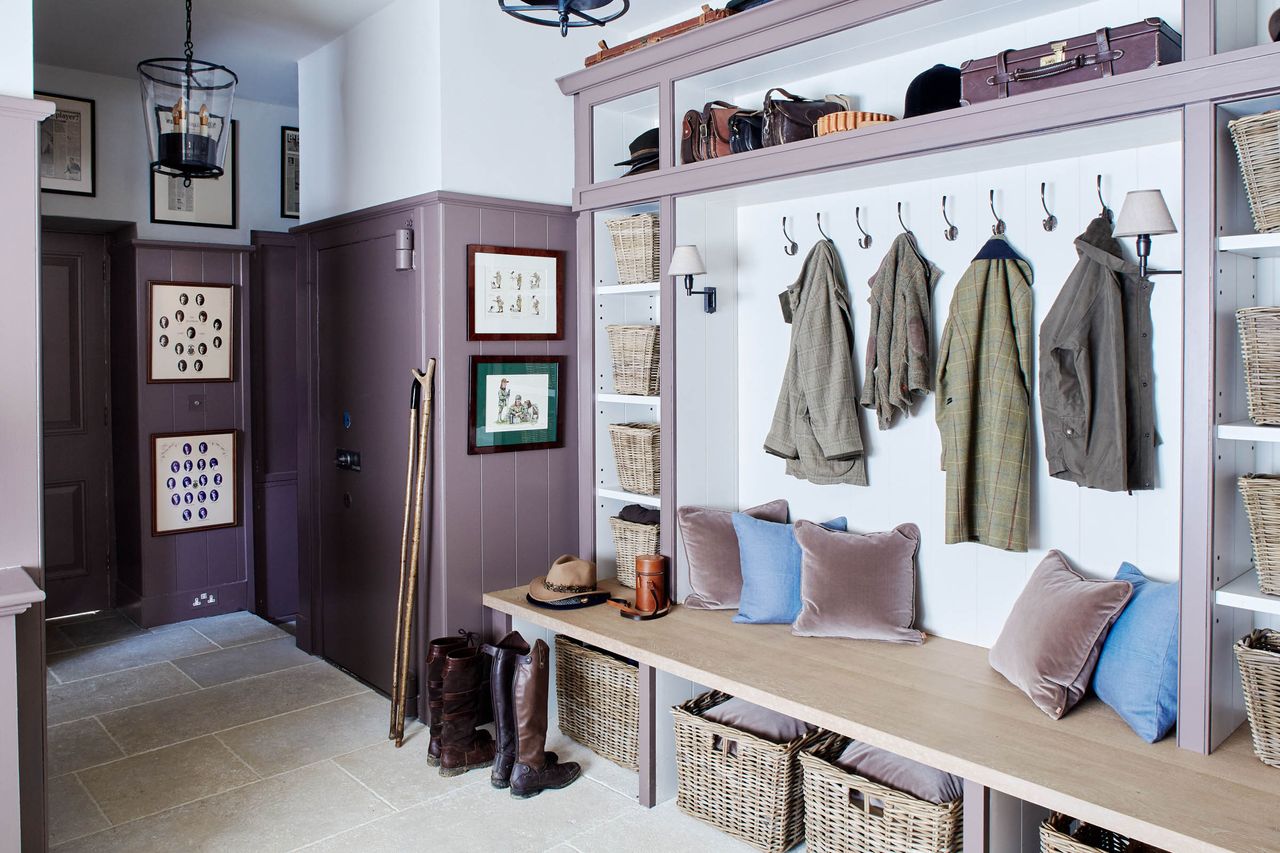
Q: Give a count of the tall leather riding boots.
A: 4